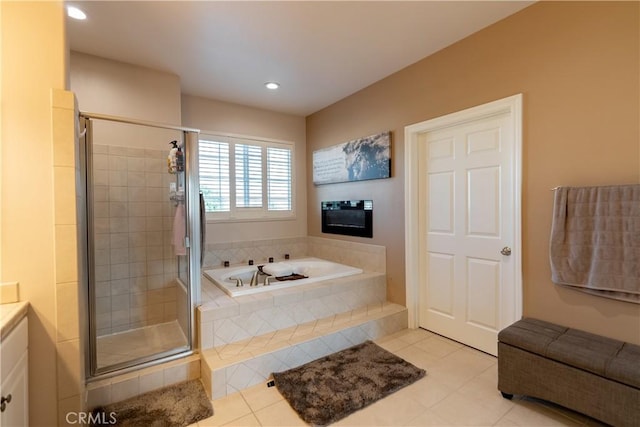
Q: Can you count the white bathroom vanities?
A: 1